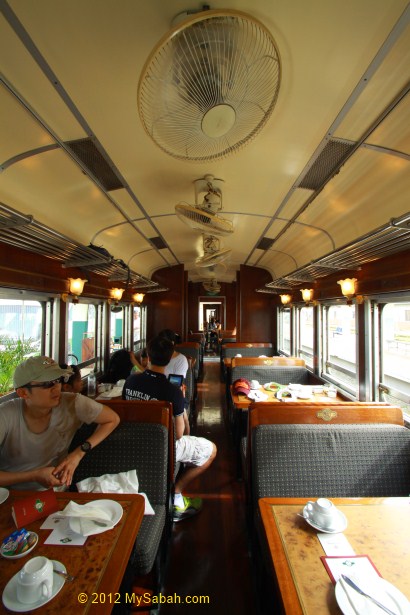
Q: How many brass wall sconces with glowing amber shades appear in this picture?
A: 6